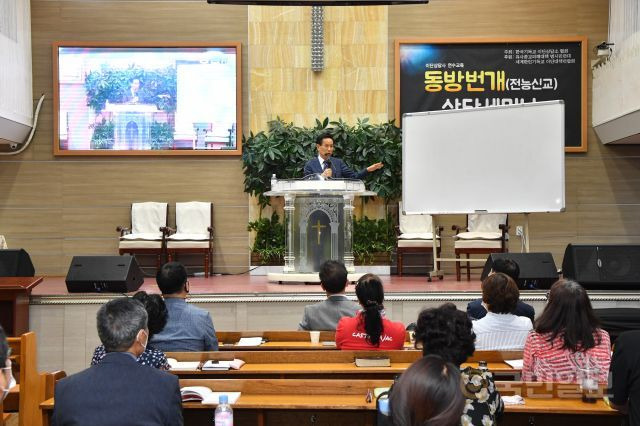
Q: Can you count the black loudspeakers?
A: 4